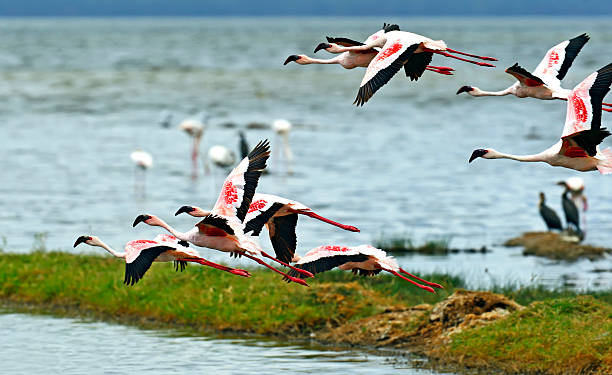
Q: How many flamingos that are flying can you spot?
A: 8